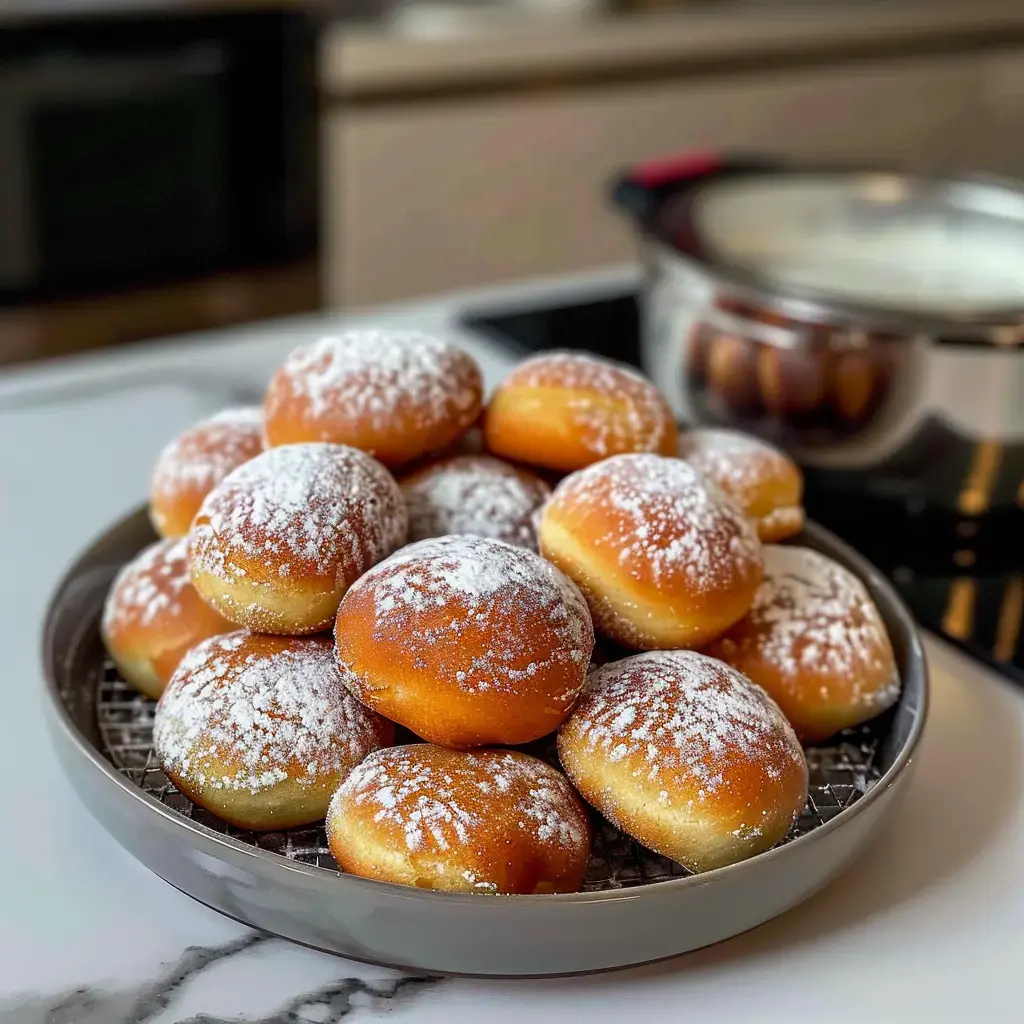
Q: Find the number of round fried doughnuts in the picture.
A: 13